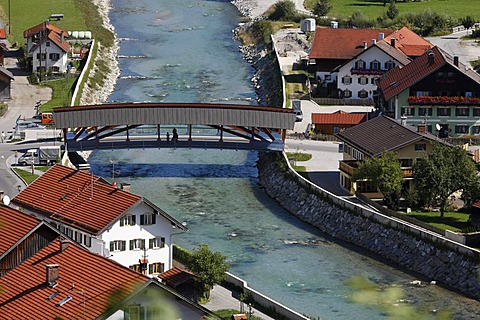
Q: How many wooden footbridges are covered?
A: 1